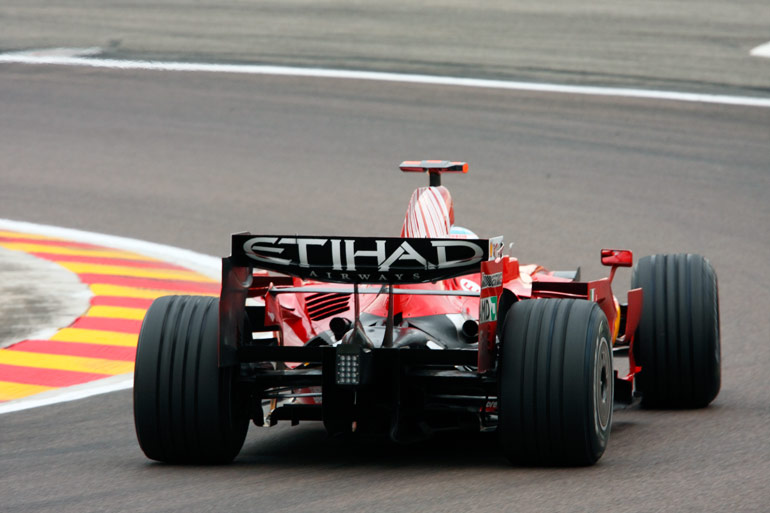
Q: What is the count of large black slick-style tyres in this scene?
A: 3